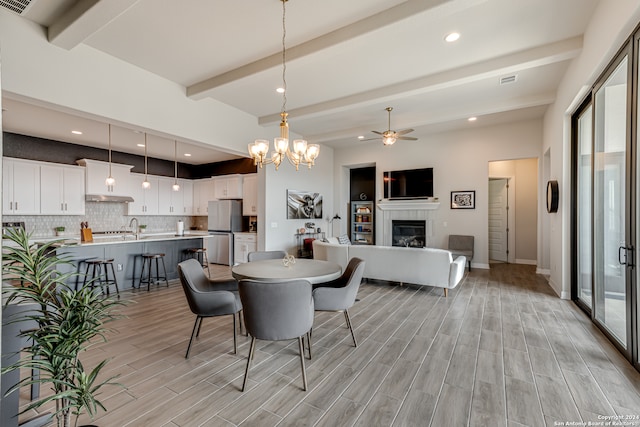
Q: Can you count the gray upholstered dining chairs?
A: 4